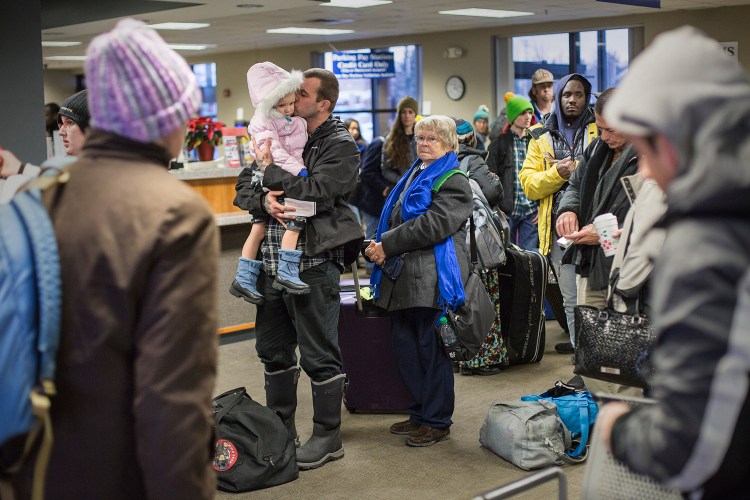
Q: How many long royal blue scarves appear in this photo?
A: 1